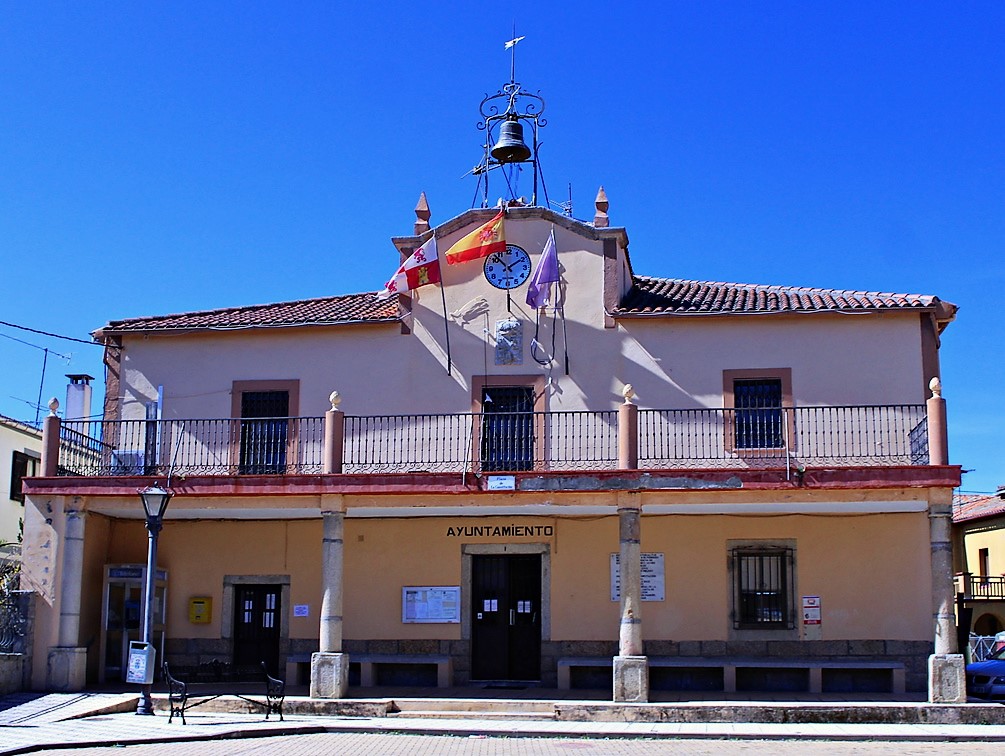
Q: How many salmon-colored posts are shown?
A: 4